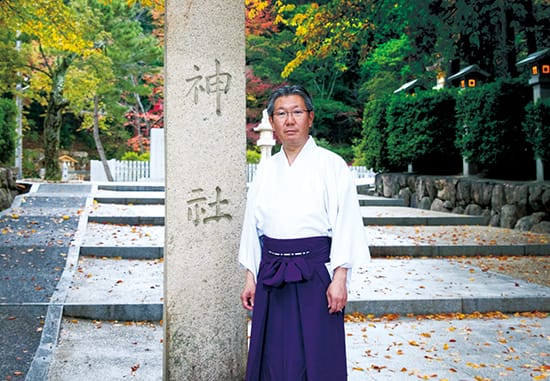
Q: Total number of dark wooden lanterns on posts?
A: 3